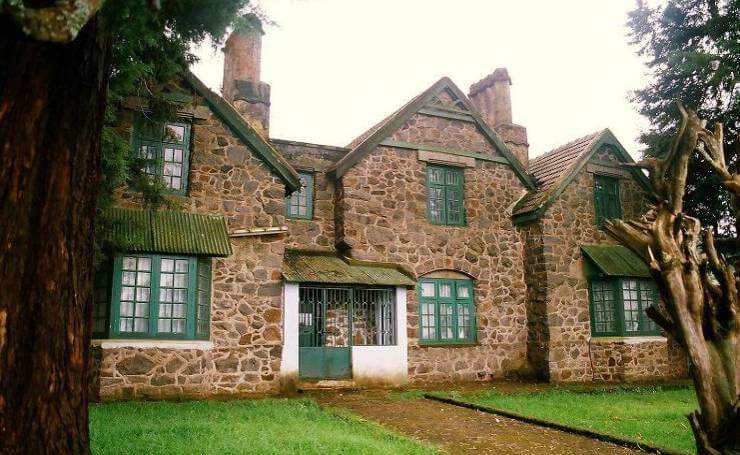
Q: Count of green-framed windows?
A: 7